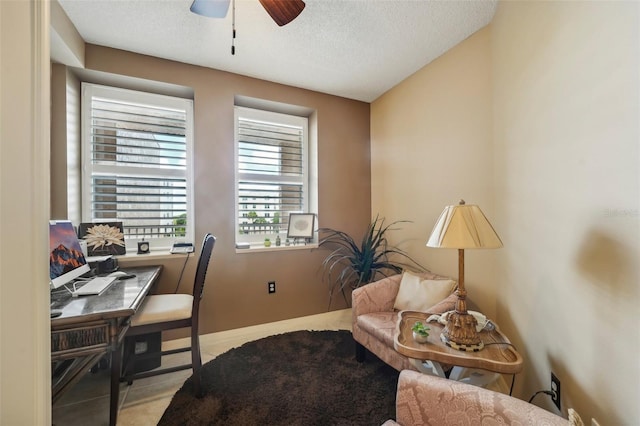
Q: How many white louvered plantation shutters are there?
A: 2